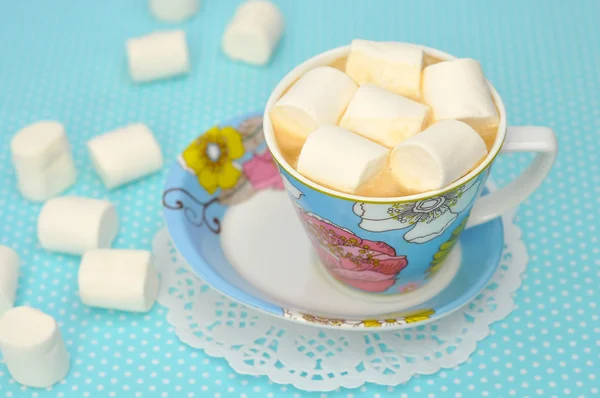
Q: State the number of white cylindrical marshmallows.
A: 15